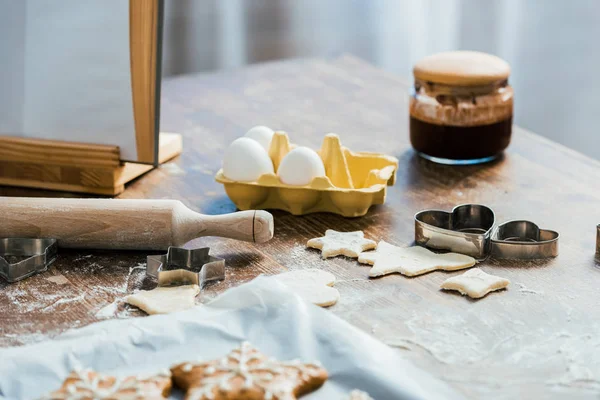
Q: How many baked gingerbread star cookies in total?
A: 2